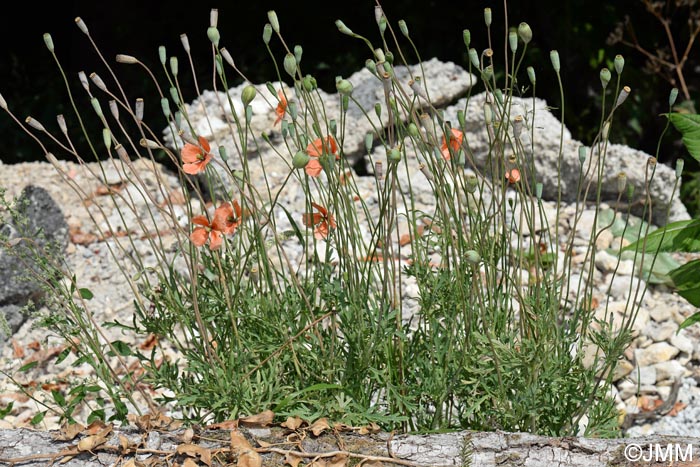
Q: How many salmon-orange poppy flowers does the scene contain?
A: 8